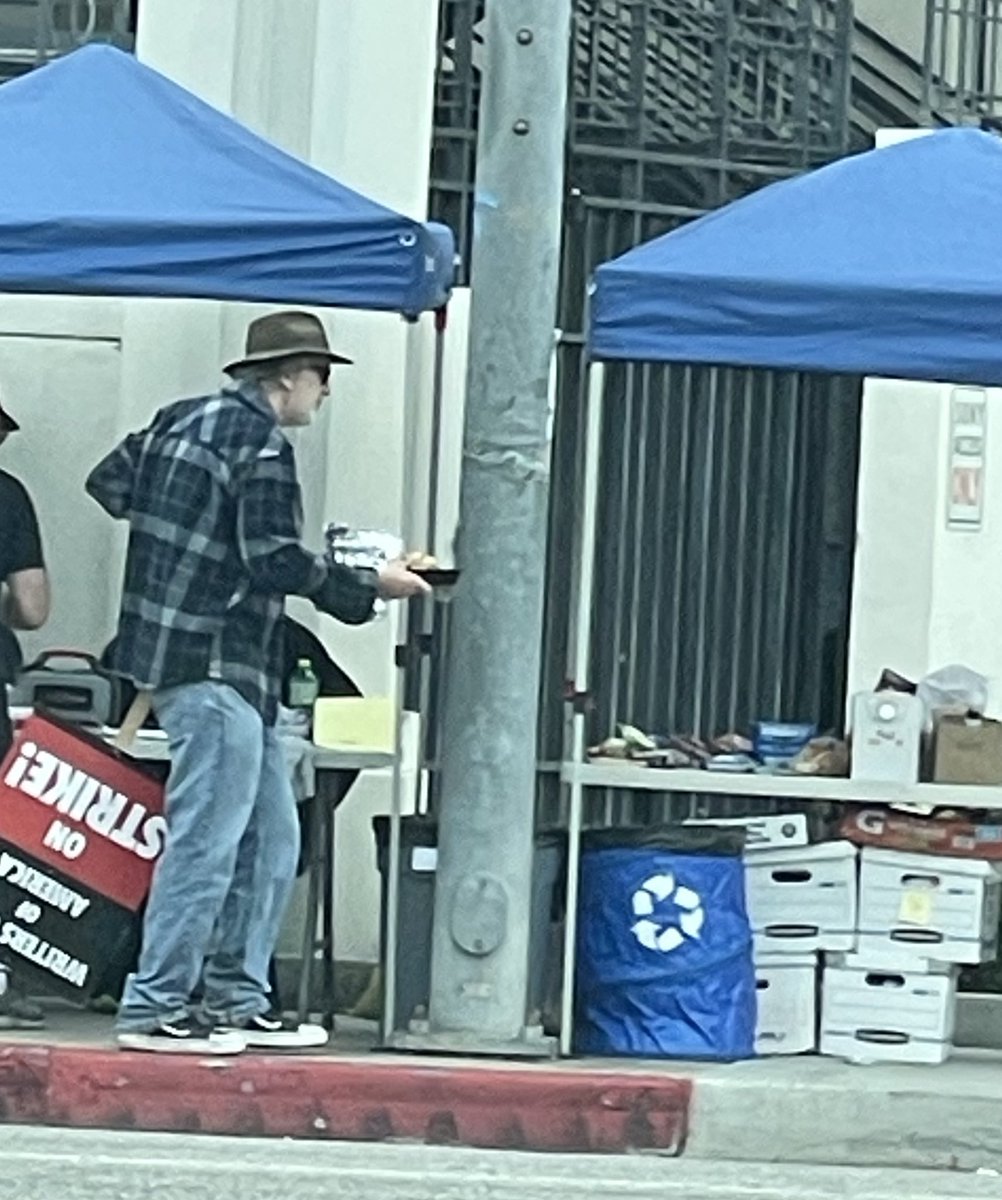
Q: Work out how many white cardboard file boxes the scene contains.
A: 4